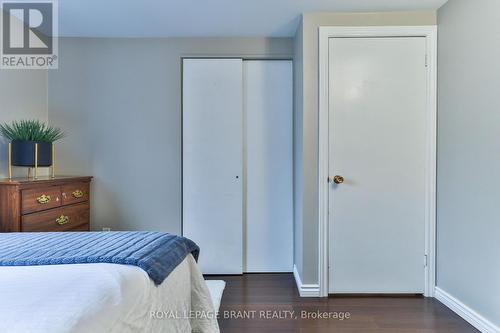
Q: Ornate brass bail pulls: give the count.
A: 3